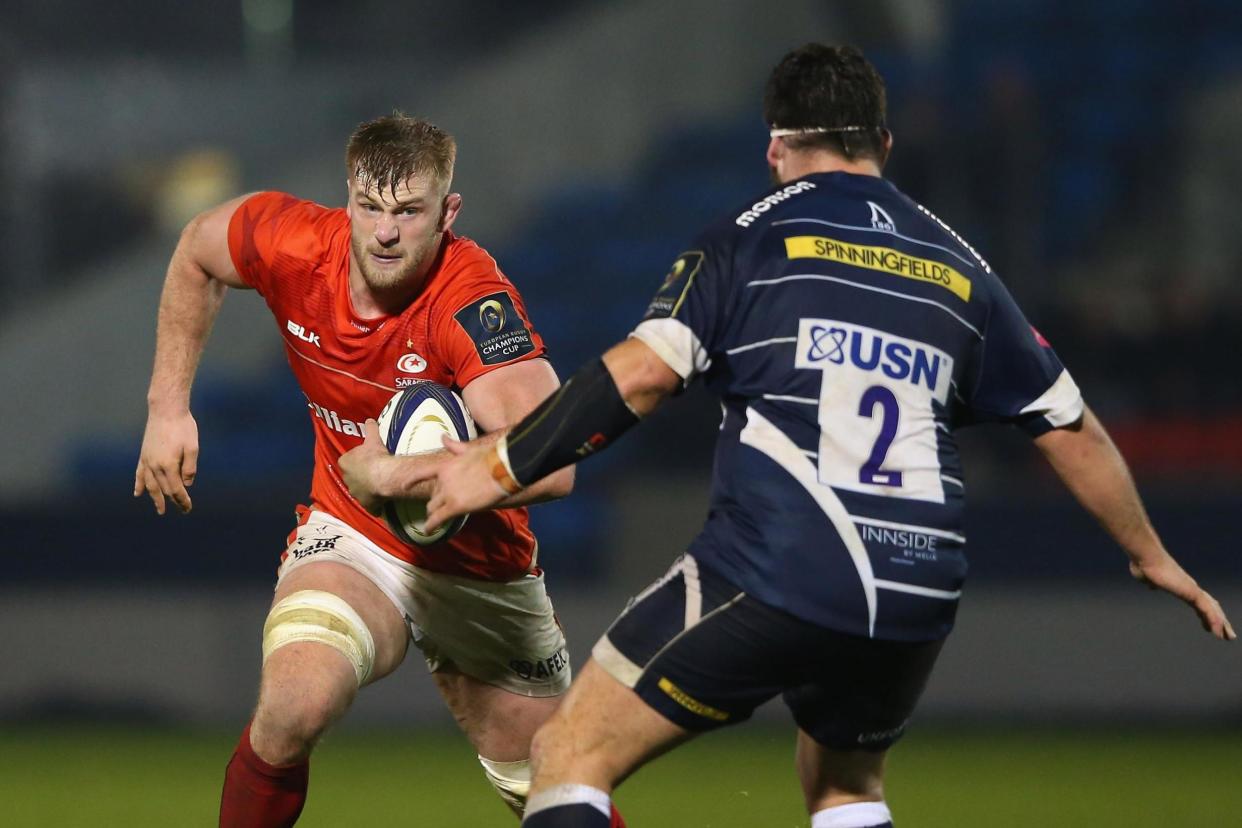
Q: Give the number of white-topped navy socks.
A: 2